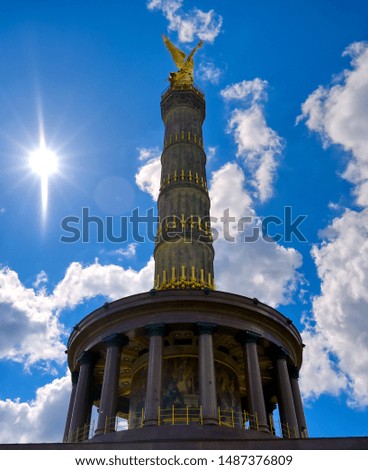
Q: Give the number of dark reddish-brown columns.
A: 8